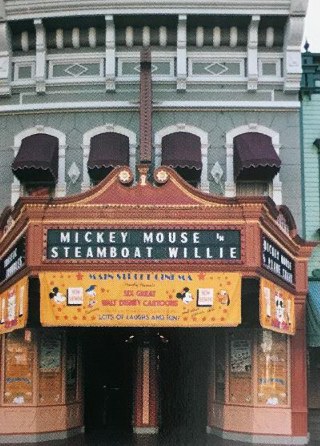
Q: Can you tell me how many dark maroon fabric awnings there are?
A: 4